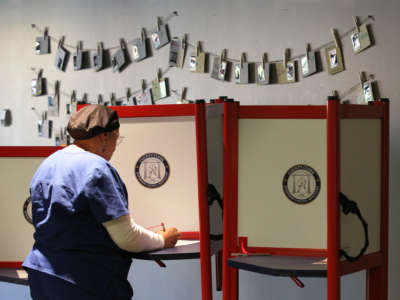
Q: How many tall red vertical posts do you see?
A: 4